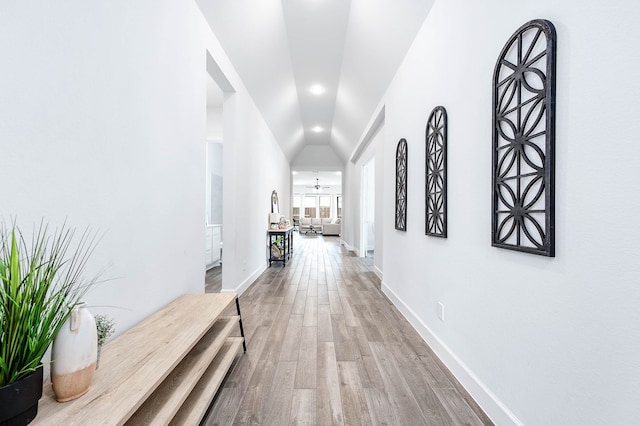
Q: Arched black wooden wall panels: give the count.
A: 3